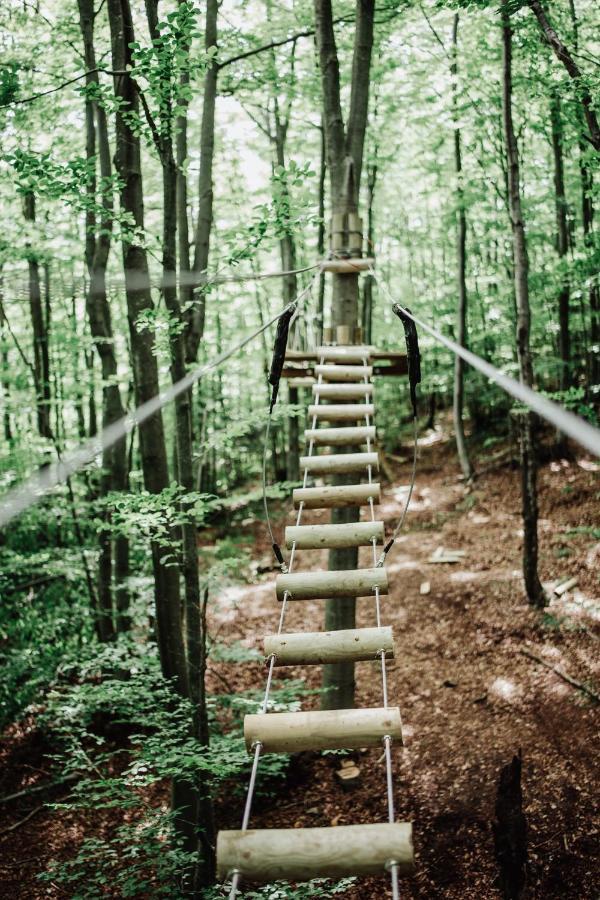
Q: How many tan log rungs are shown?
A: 12